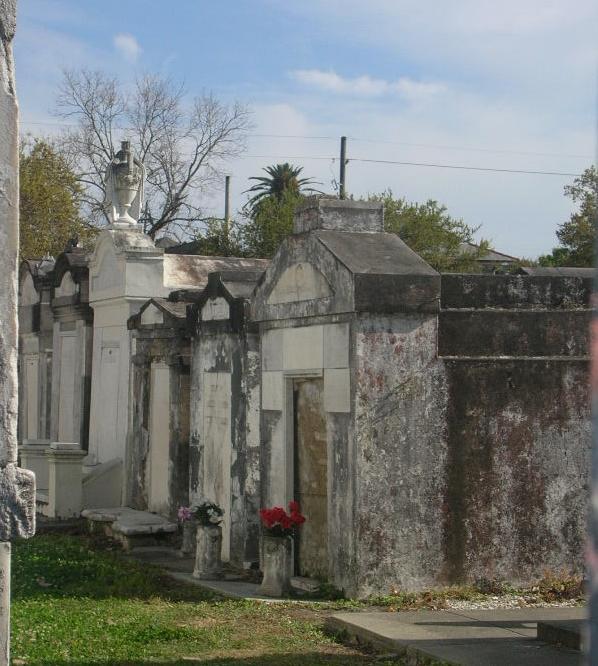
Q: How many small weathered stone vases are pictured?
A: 3